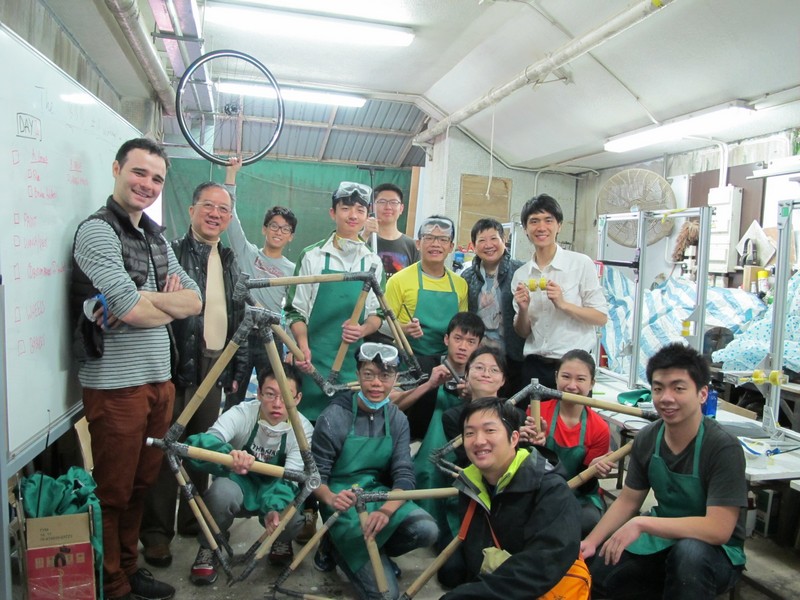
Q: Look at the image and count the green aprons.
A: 7